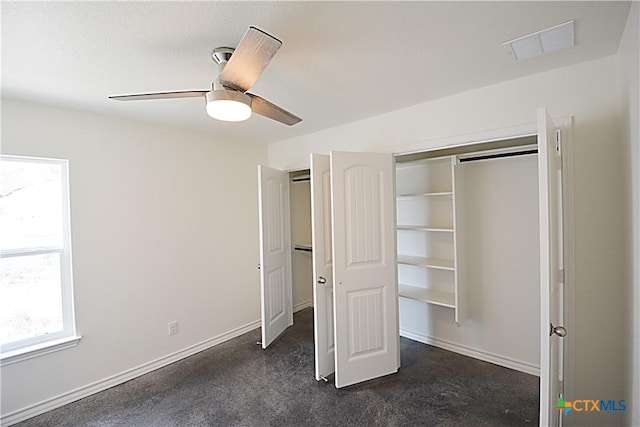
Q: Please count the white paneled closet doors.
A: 4